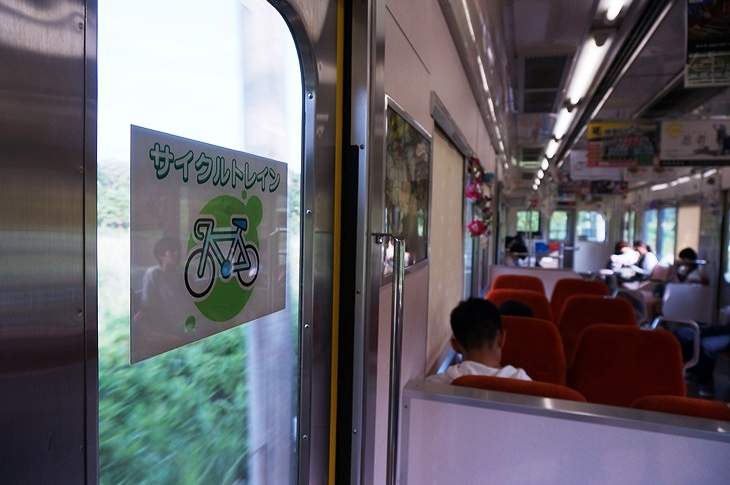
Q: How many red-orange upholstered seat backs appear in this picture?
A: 8